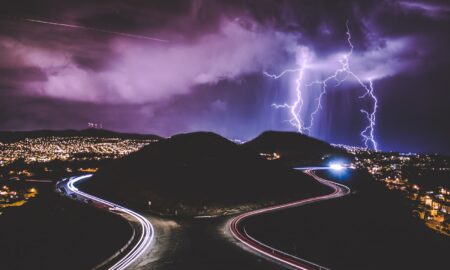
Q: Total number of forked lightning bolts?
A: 3